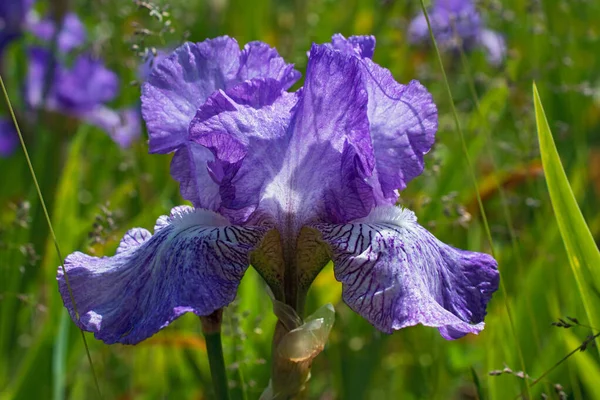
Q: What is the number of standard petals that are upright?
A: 3